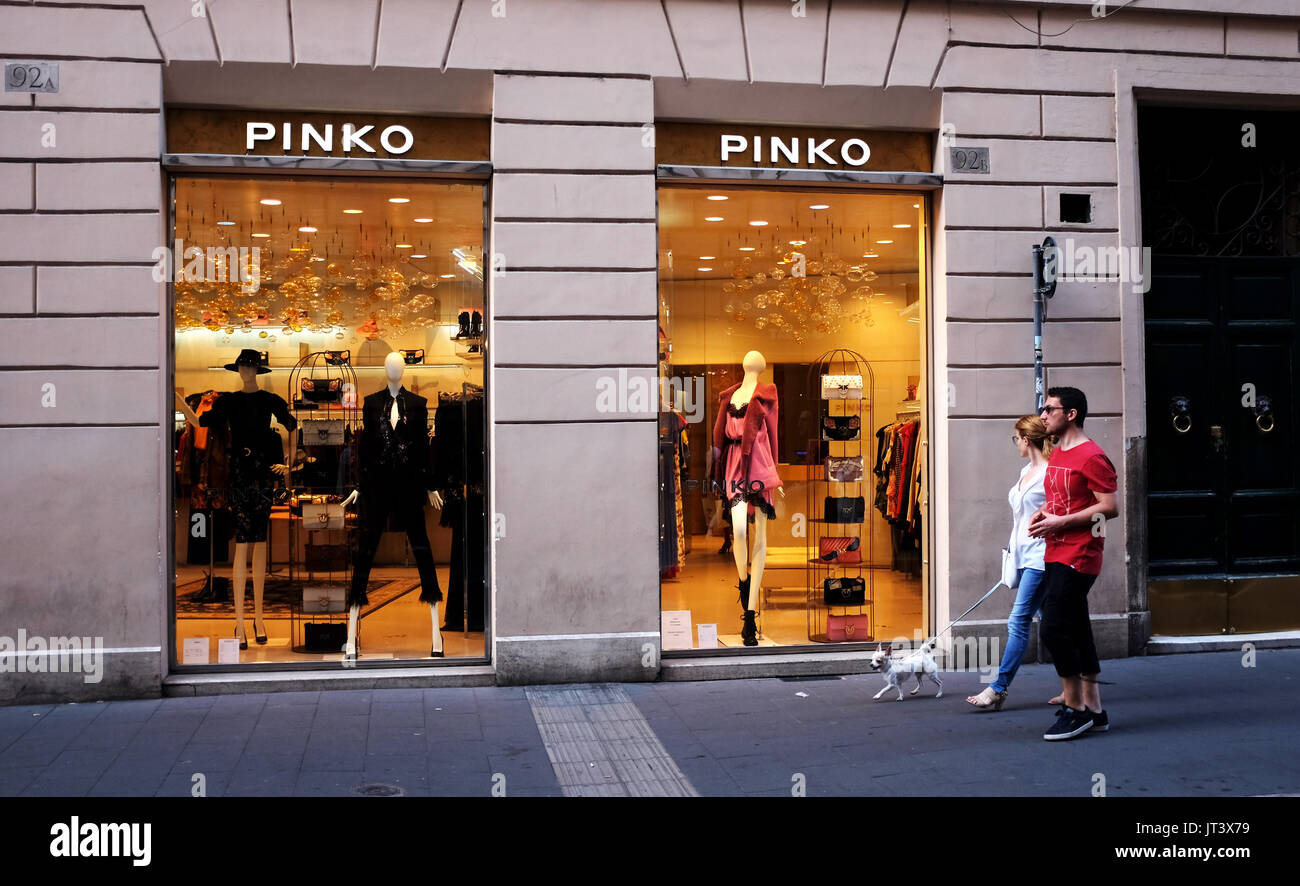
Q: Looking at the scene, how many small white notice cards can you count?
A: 4